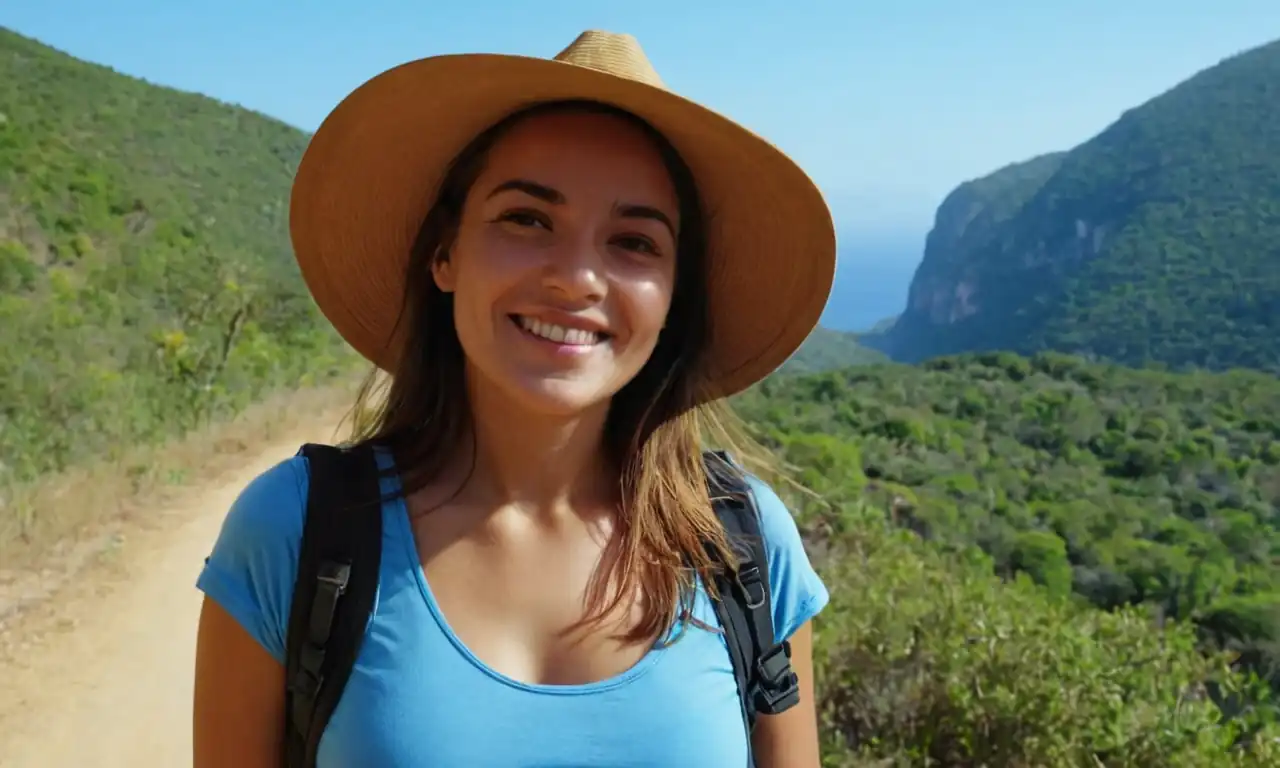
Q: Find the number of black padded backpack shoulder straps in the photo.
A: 2